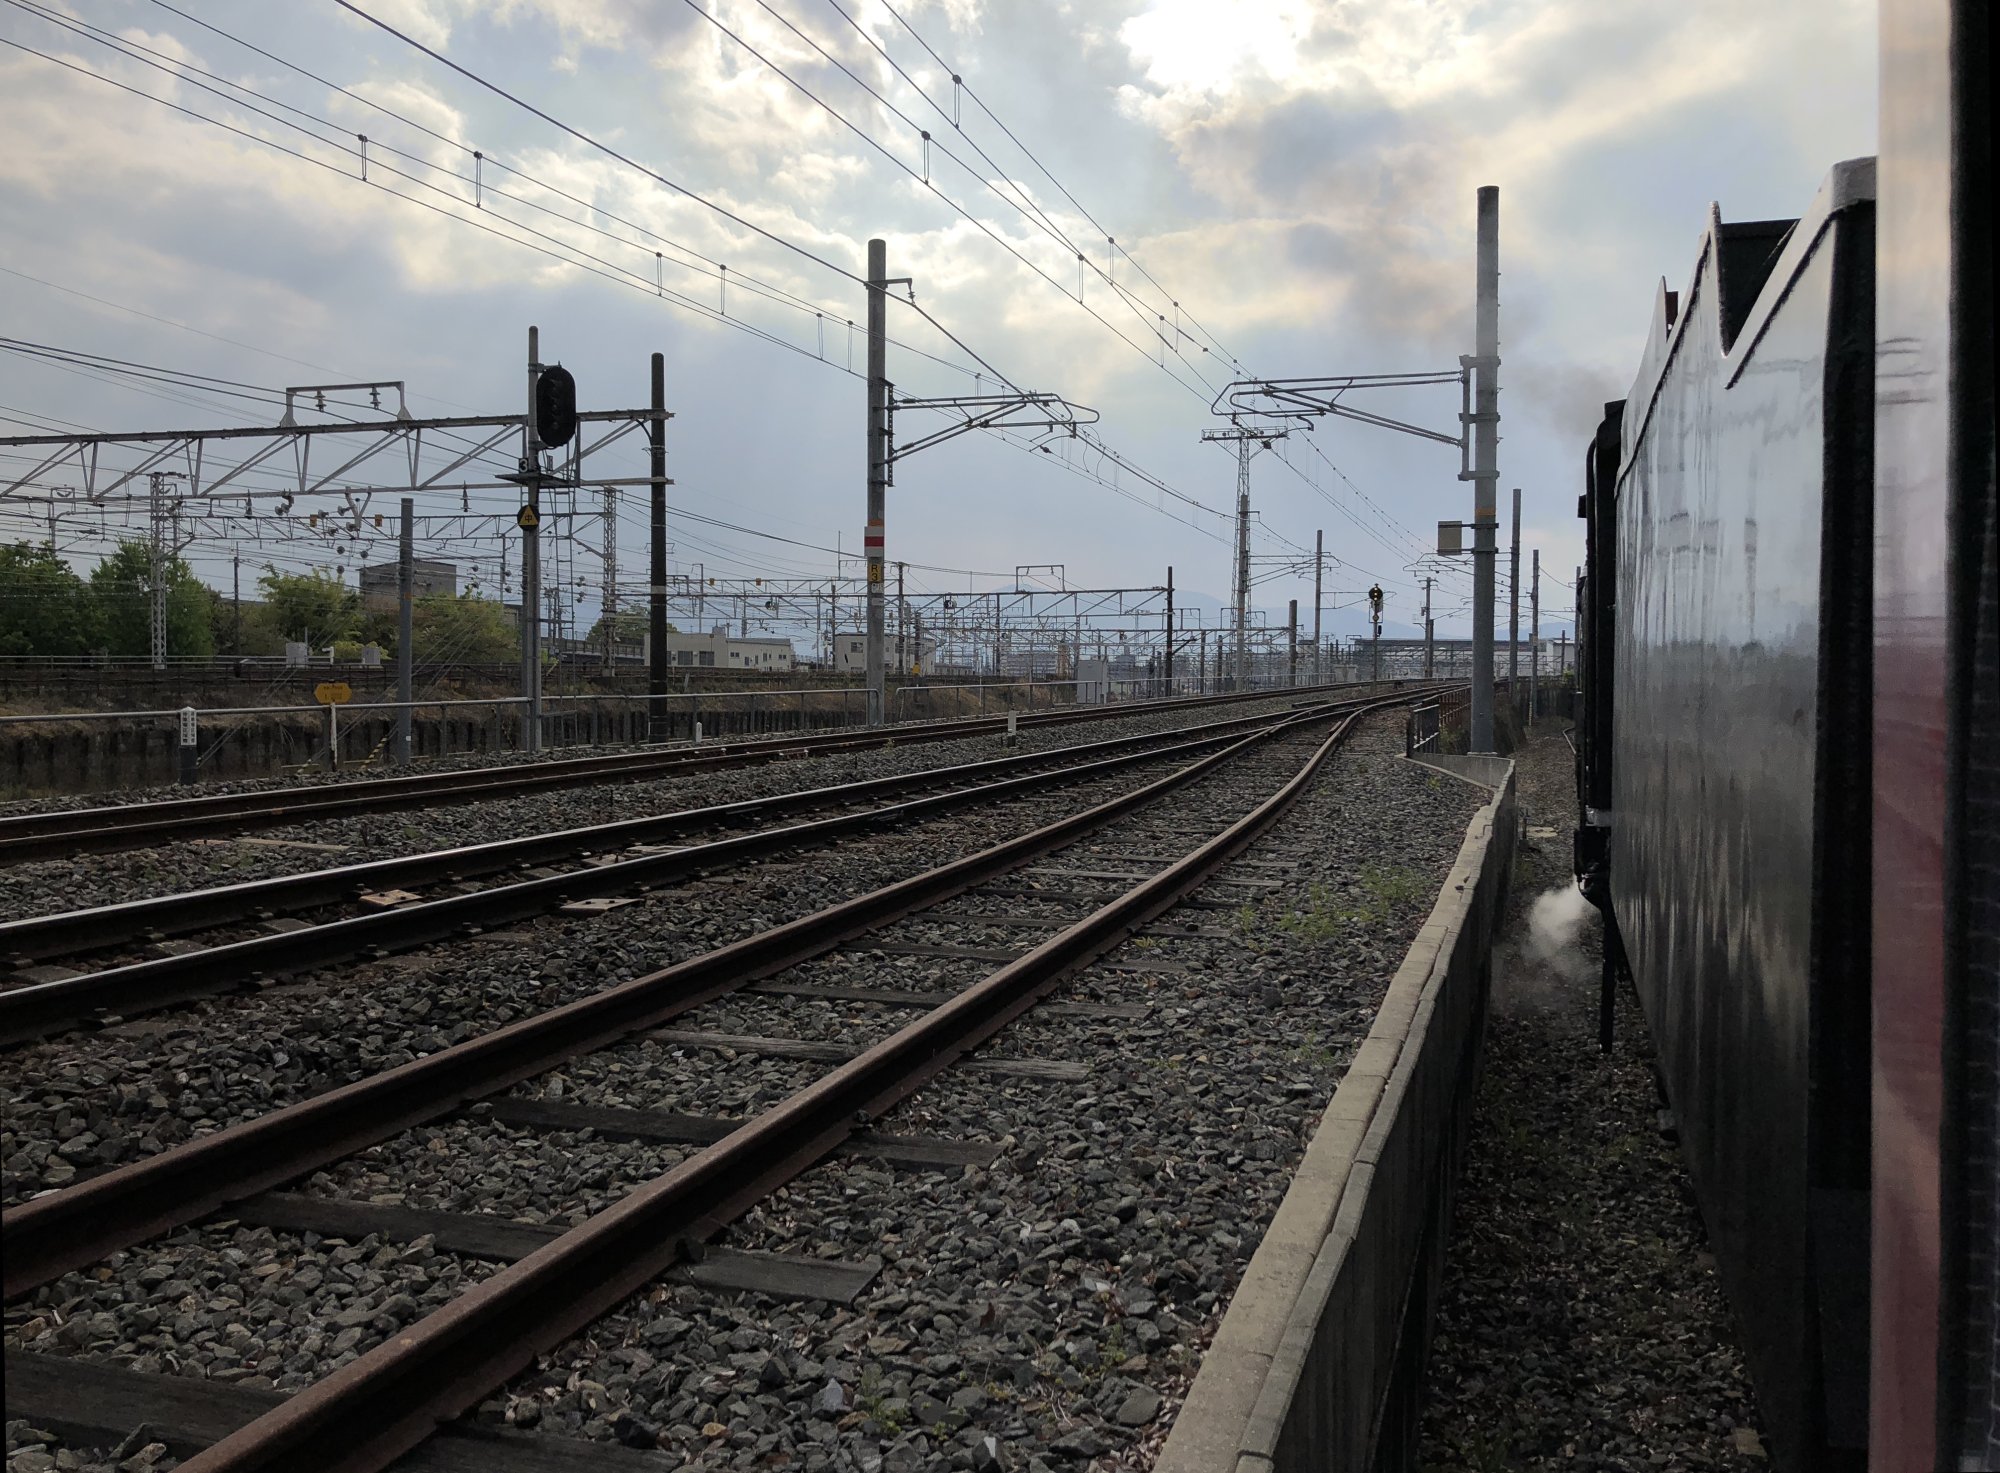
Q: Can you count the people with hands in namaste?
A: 0